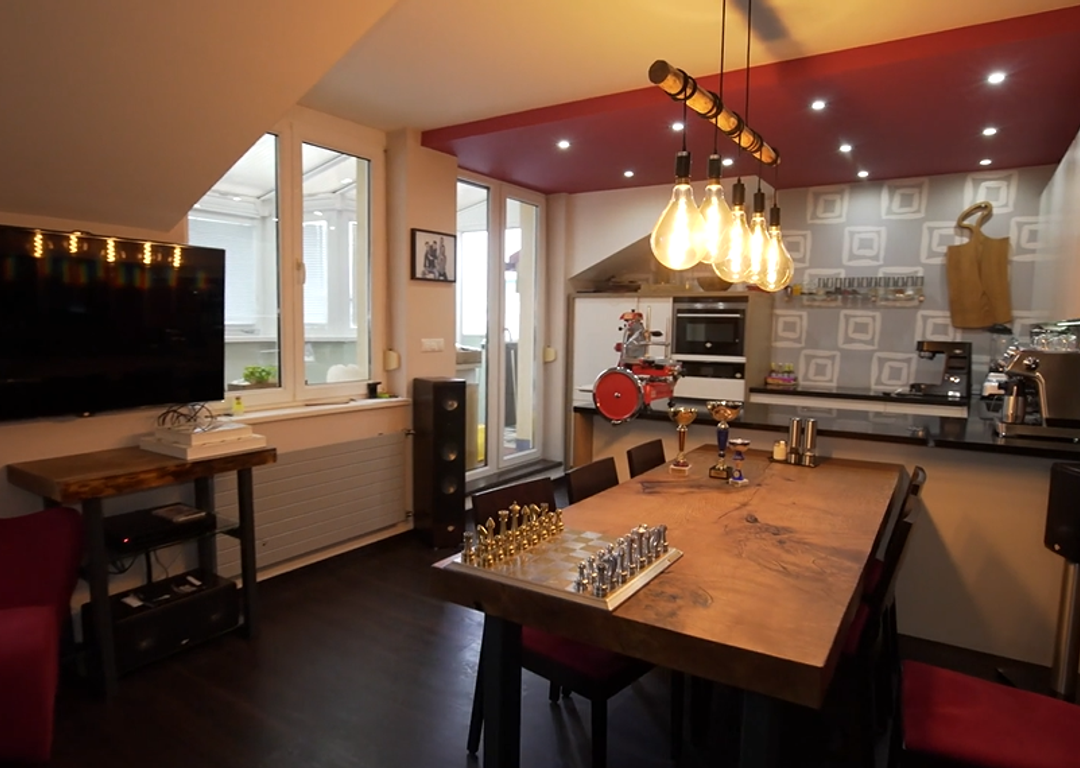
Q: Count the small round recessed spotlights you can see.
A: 10